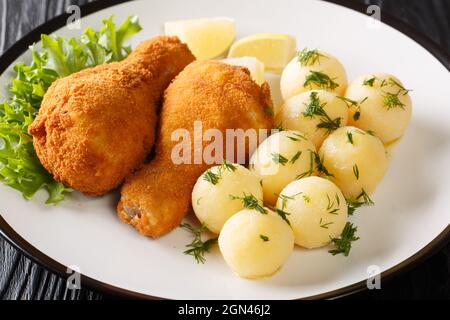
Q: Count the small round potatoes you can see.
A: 8